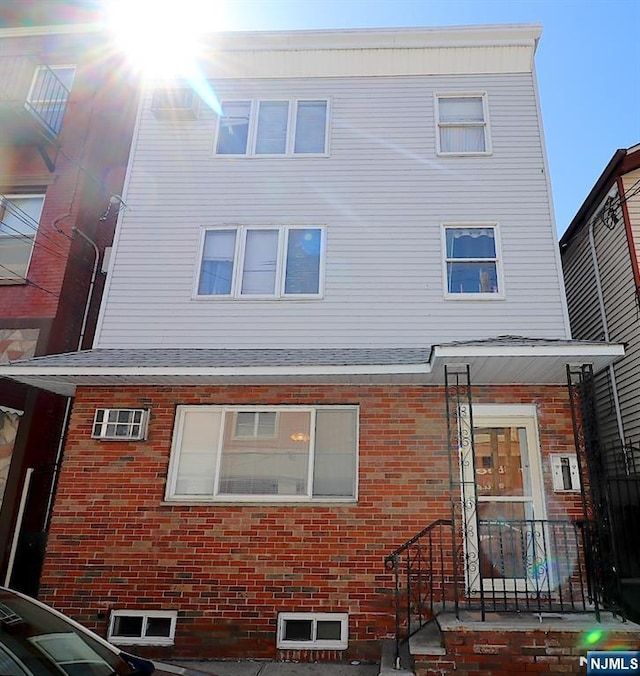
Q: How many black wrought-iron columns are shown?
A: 2